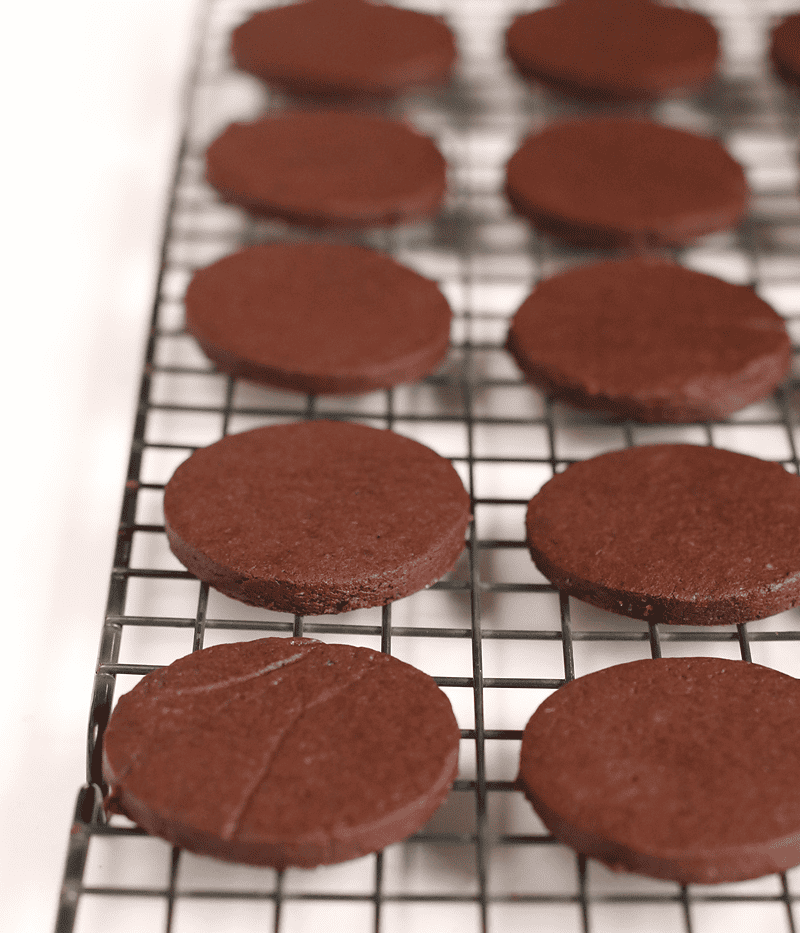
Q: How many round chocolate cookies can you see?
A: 11